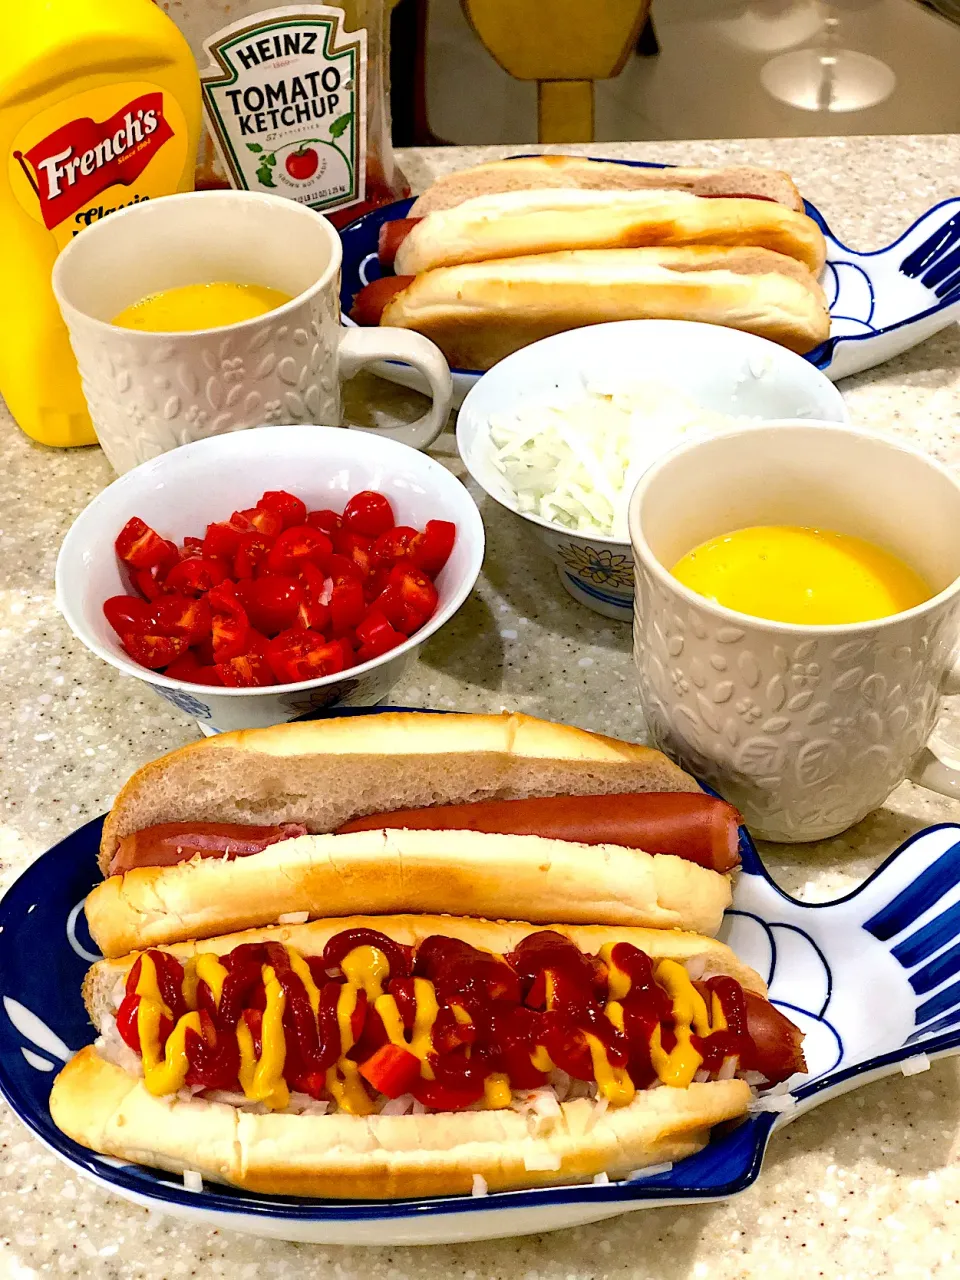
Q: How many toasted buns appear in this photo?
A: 4